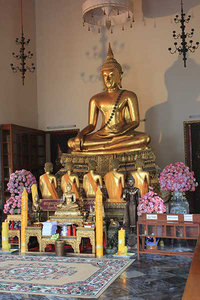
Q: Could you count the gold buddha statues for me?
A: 7